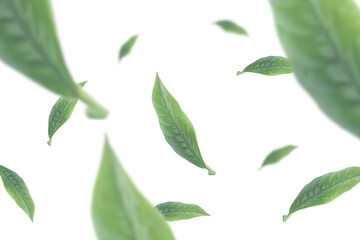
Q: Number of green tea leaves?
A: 12